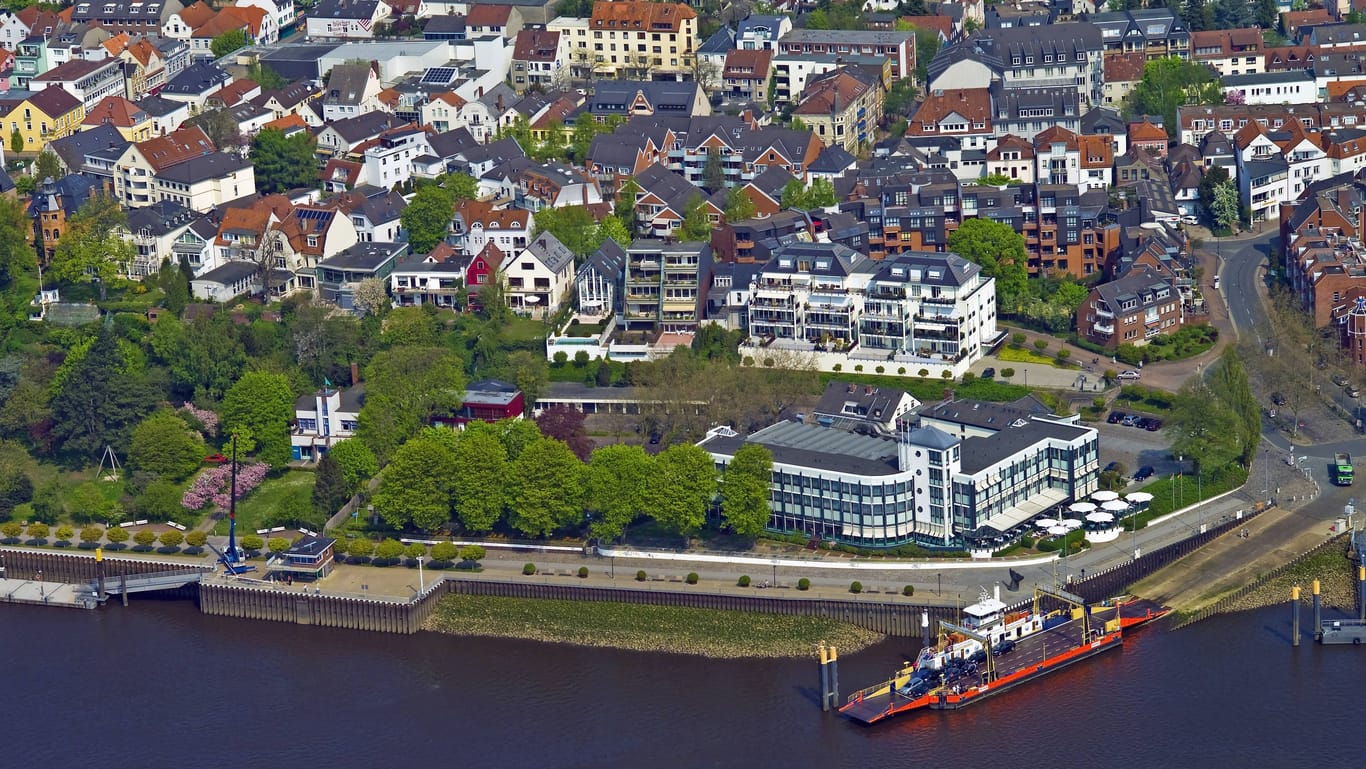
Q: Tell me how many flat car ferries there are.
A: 1